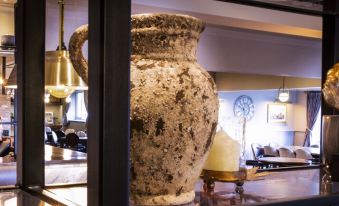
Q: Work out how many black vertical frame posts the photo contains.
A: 3